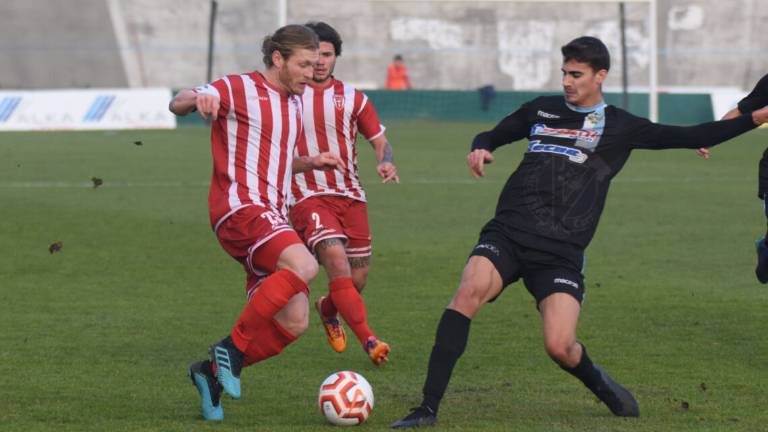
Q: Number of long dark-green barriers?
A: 1